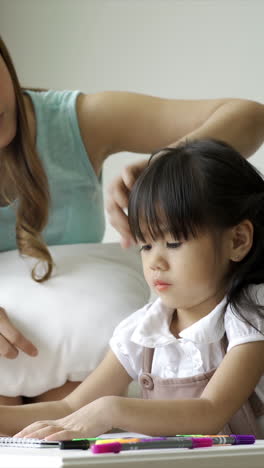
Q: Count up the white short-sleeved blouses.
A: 1